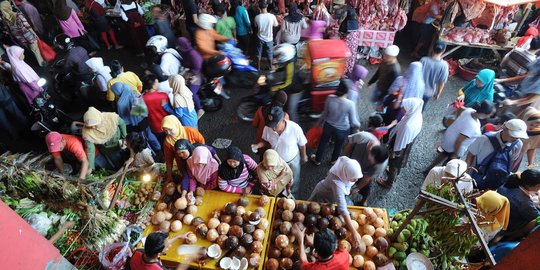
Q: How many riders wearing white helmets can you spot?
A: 3